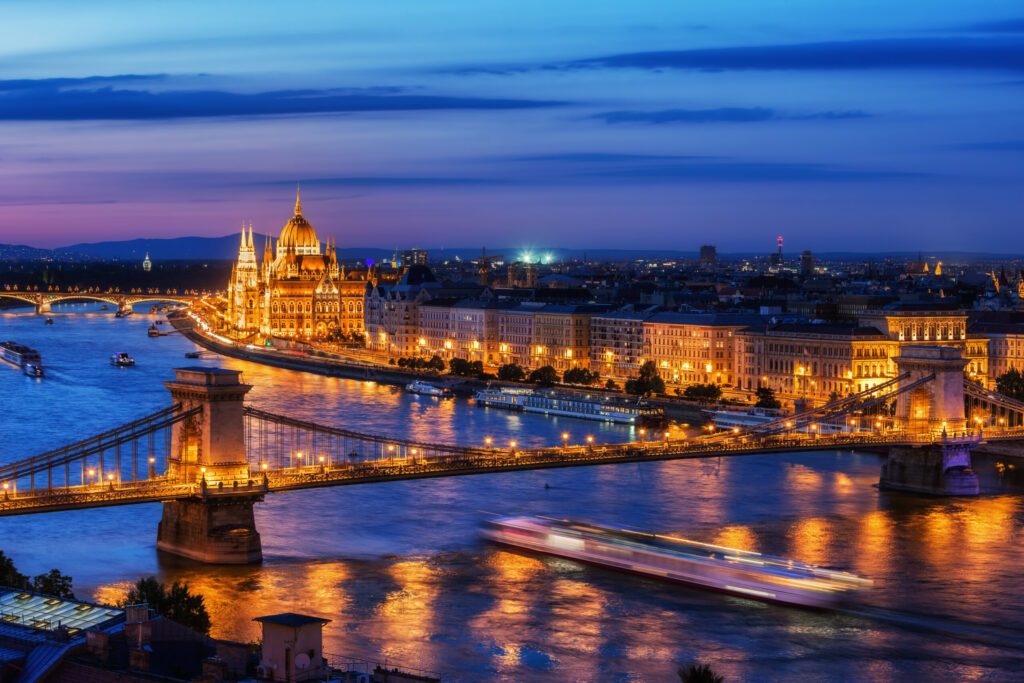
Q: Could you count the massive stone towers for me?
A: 2